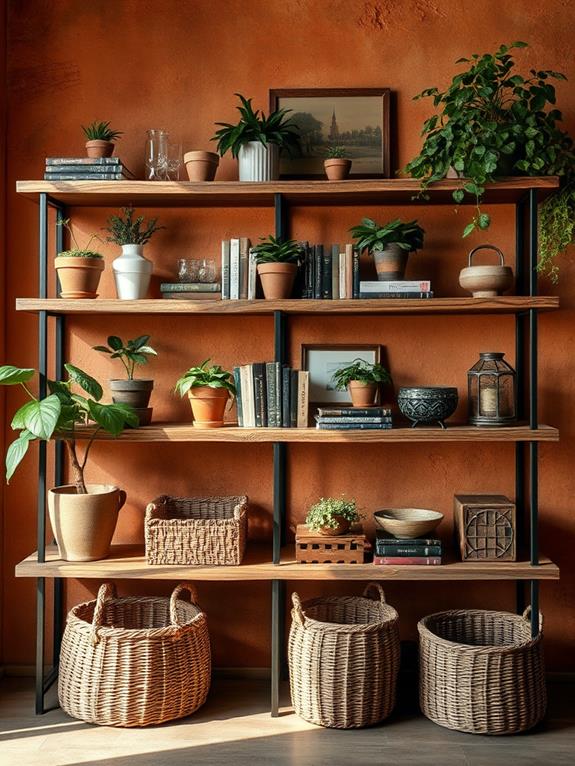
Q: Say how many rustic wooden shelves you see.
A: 4